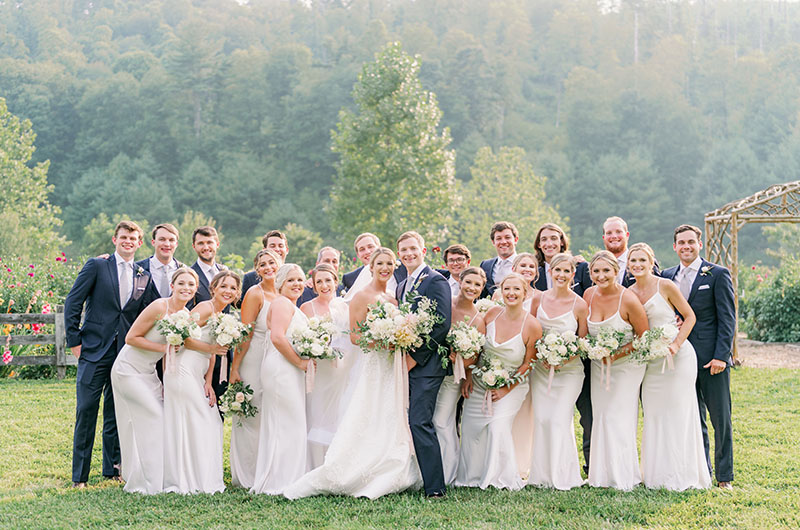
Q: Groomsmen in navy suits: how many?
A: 11